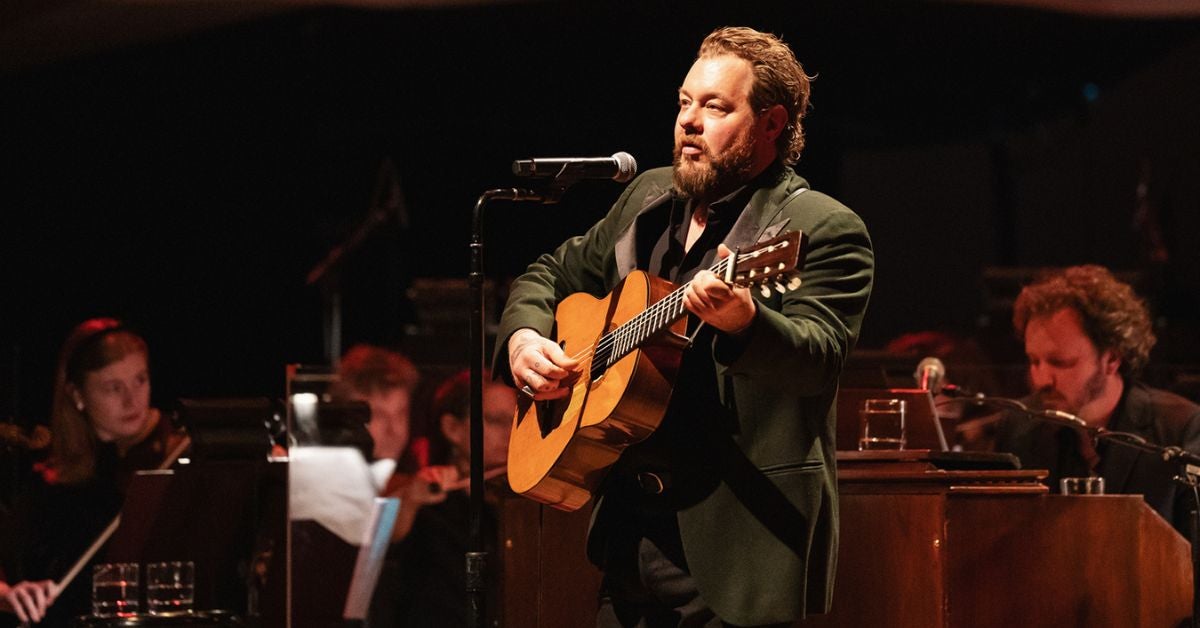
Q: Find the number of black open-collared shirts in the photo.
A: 2